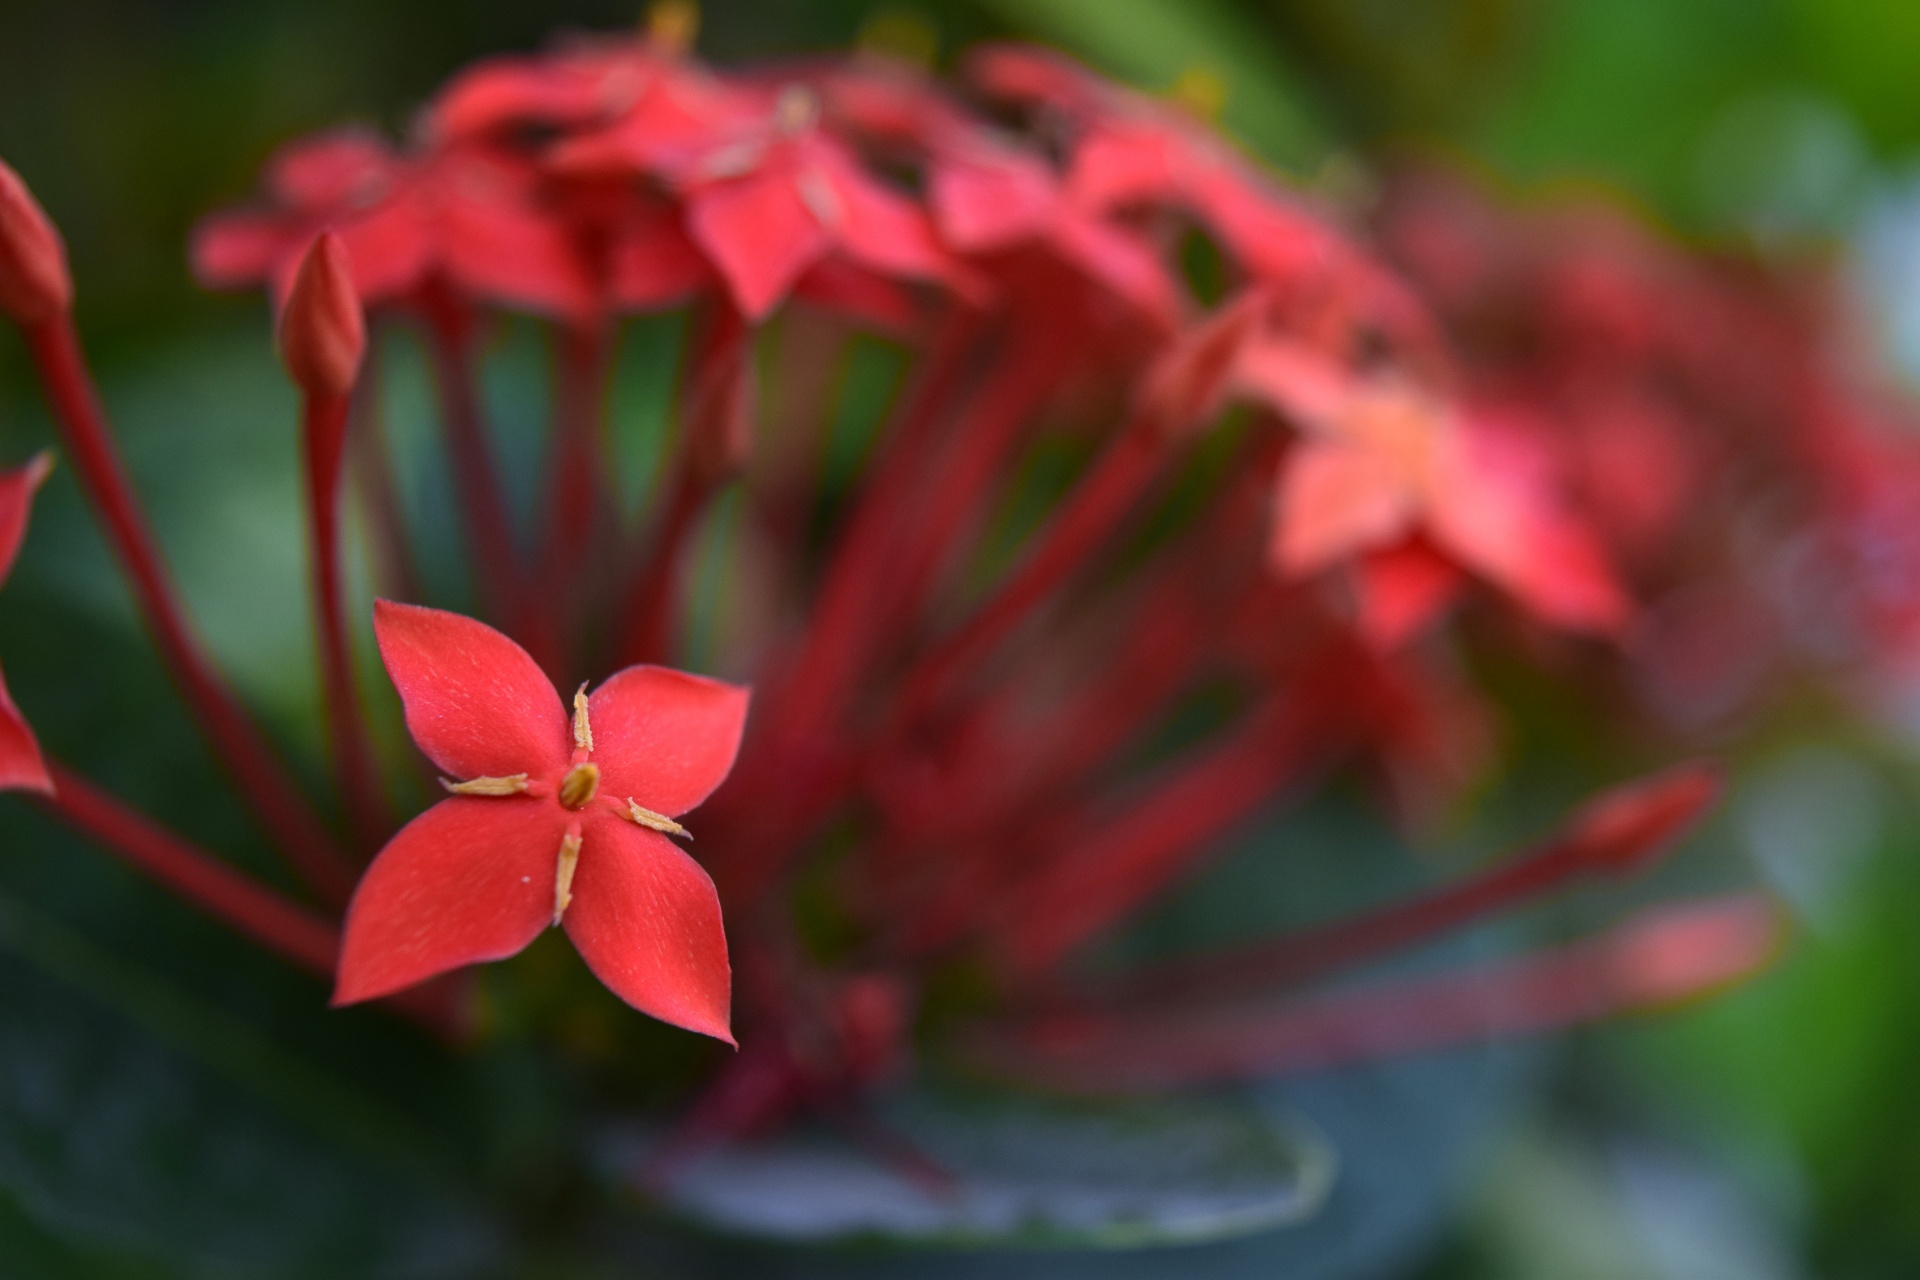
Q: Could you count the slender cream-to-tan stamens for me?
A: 4